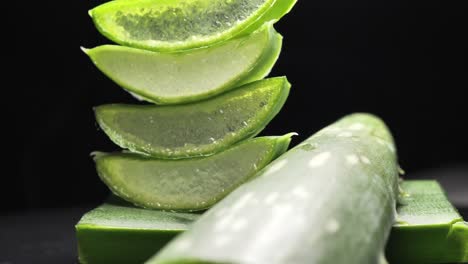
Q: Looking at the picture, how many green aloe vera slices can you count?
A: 4